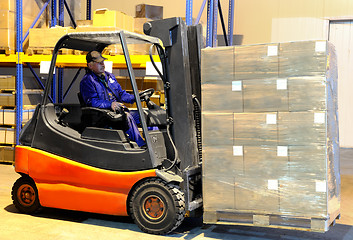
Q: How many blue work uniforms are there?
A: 1